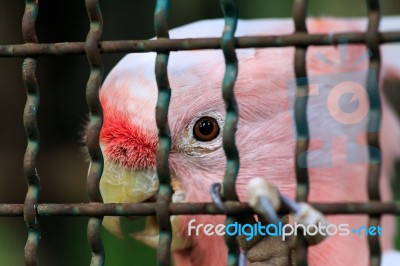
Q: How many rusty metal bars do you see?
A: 8